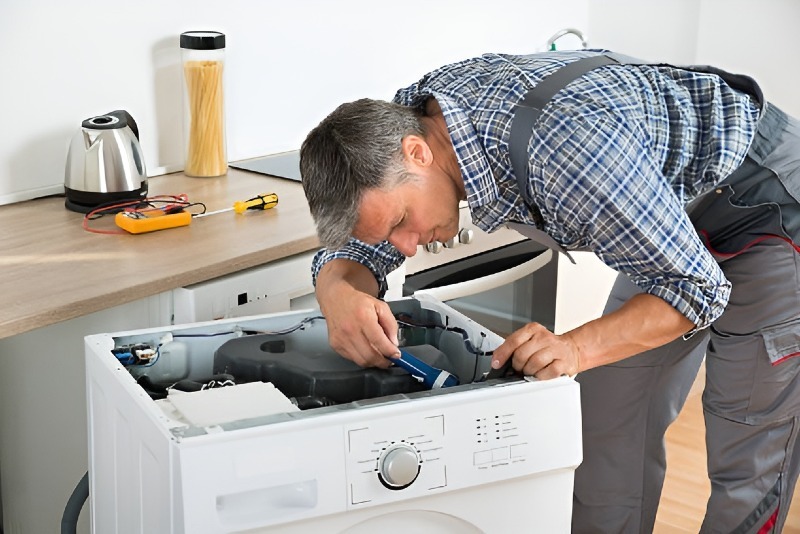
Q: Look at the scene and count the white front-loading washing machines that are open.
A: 1